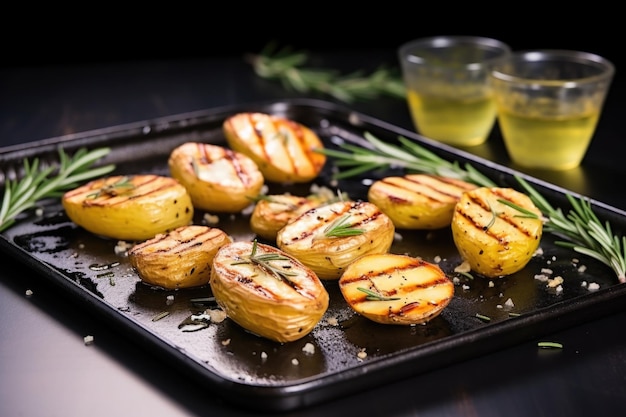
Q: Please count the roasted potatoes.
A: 10